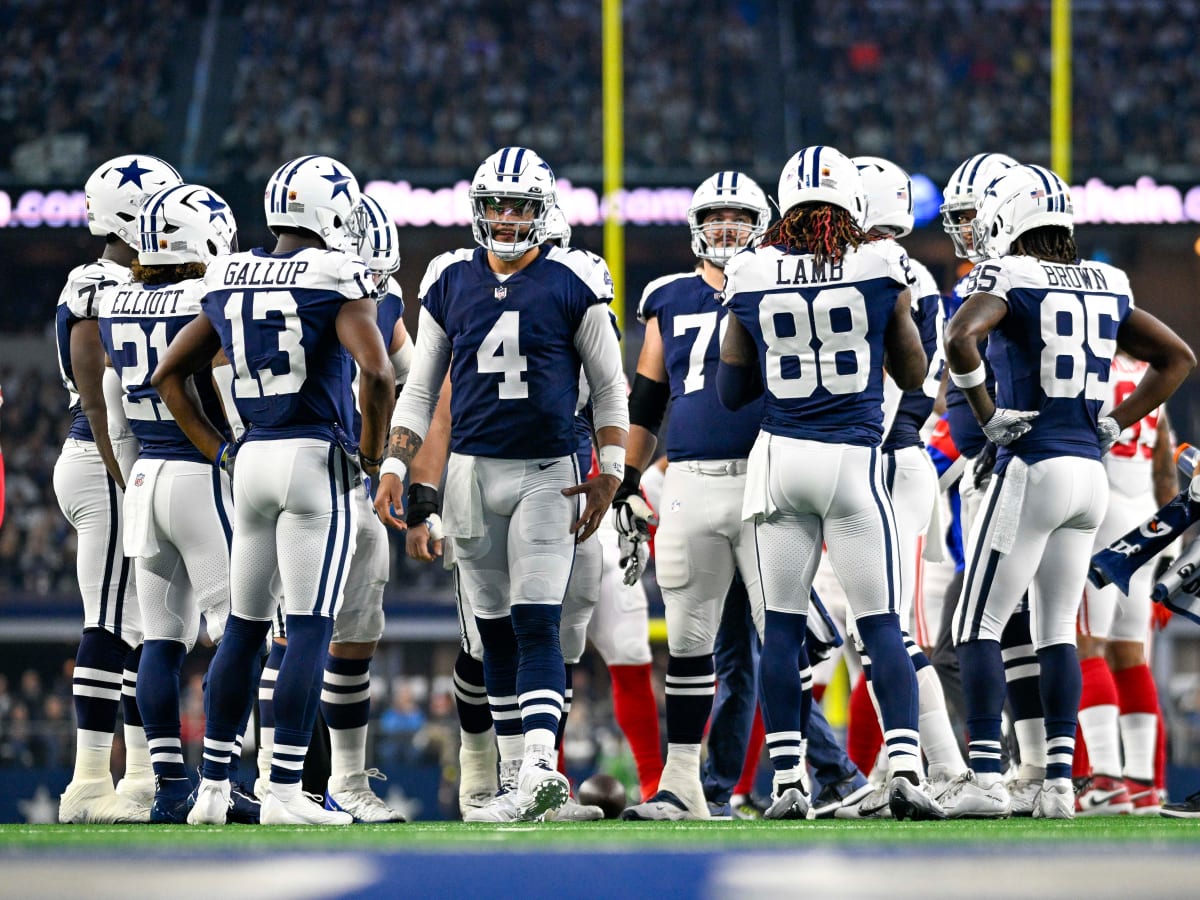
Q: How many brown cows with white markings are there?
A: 0